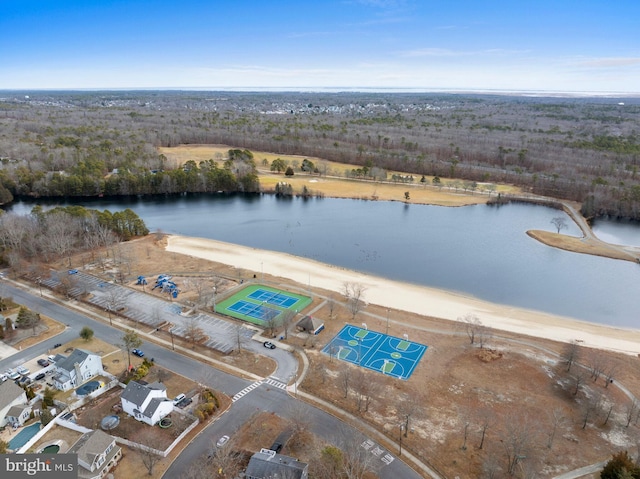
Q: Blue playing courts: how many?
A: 4